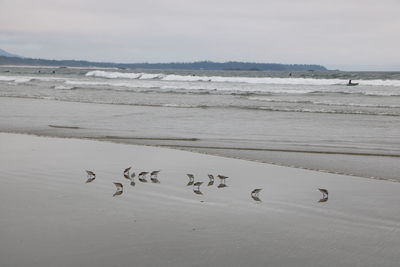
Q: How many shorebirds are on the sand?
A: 12